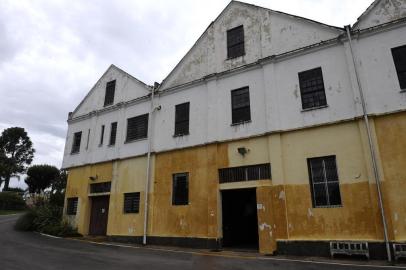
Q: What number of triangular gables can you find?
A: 3